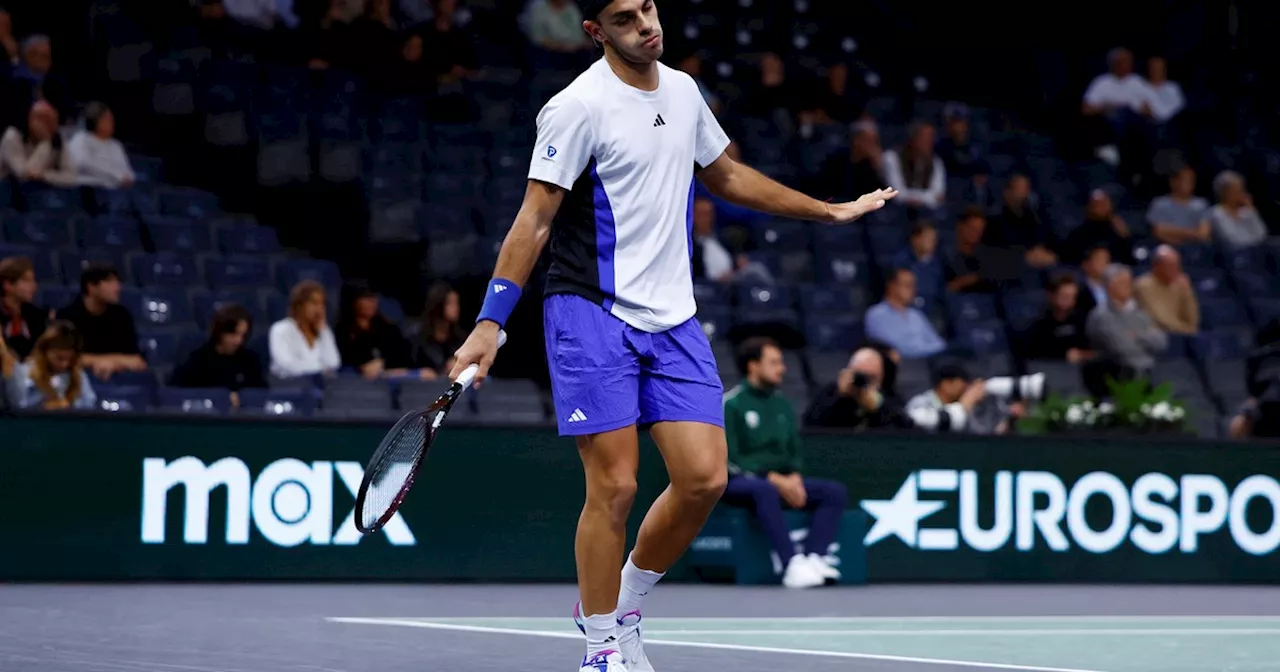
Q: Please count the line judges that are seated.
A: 1